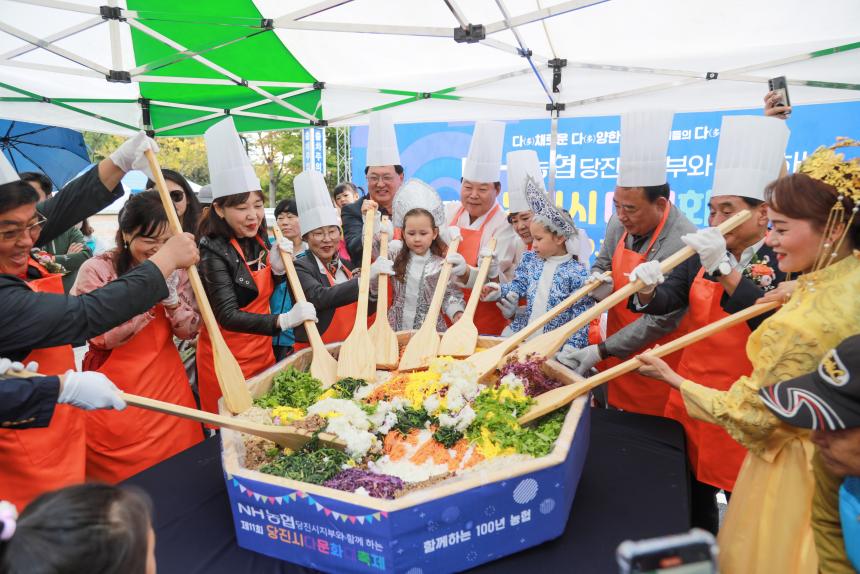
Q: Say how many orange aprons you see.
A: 9